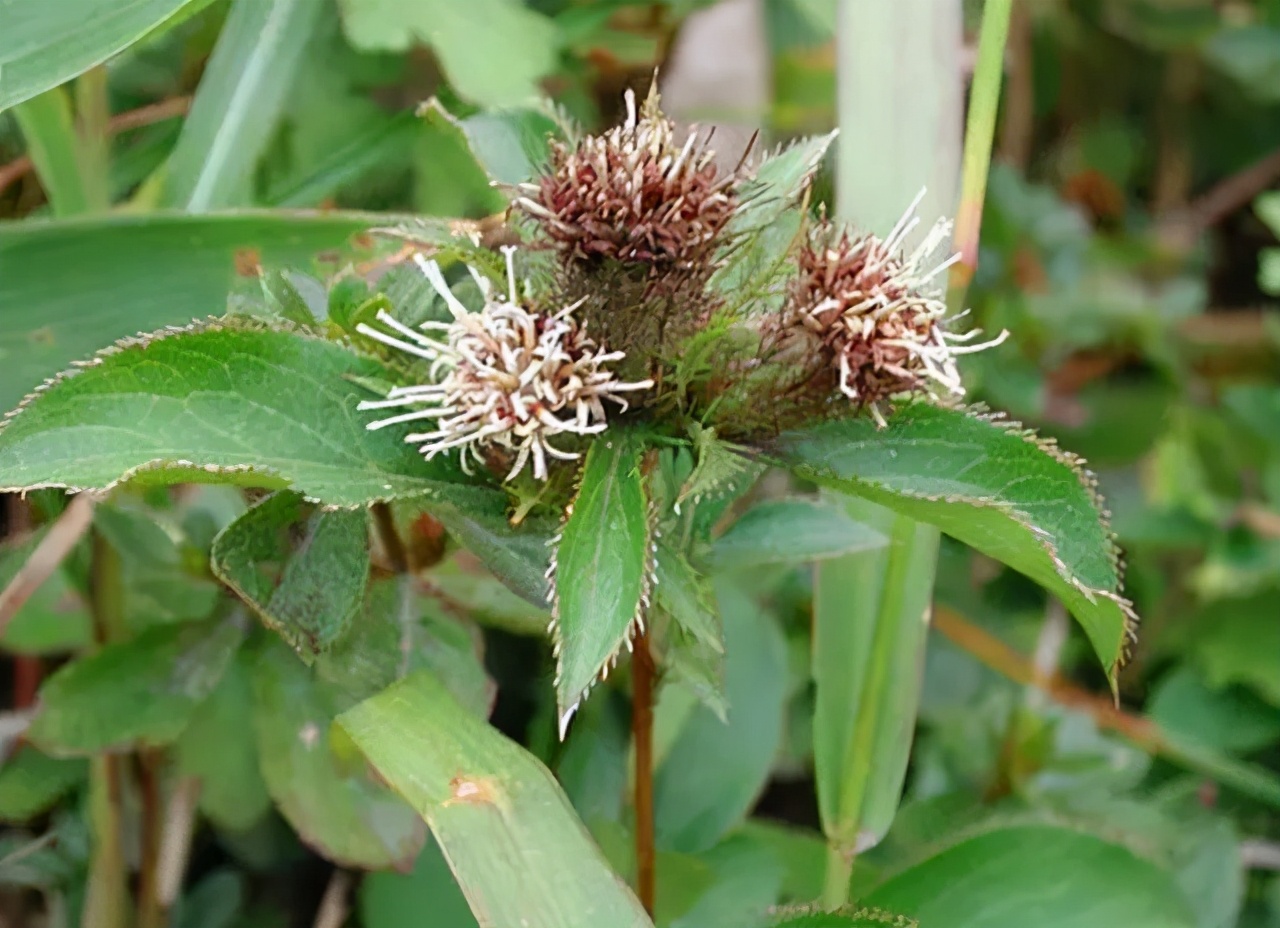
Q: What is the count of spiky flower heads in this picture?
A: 3